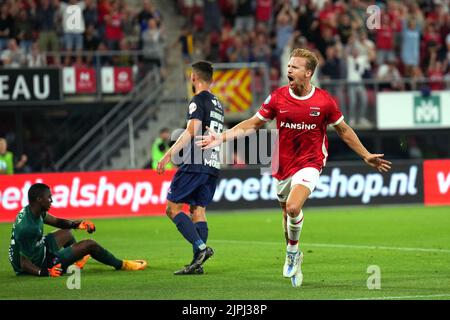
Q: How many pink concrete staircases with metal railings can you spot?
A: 0